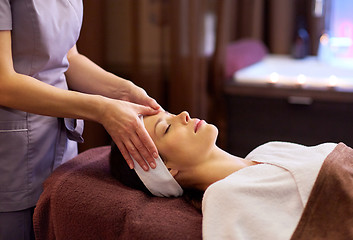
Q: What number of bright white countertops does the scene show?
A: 1